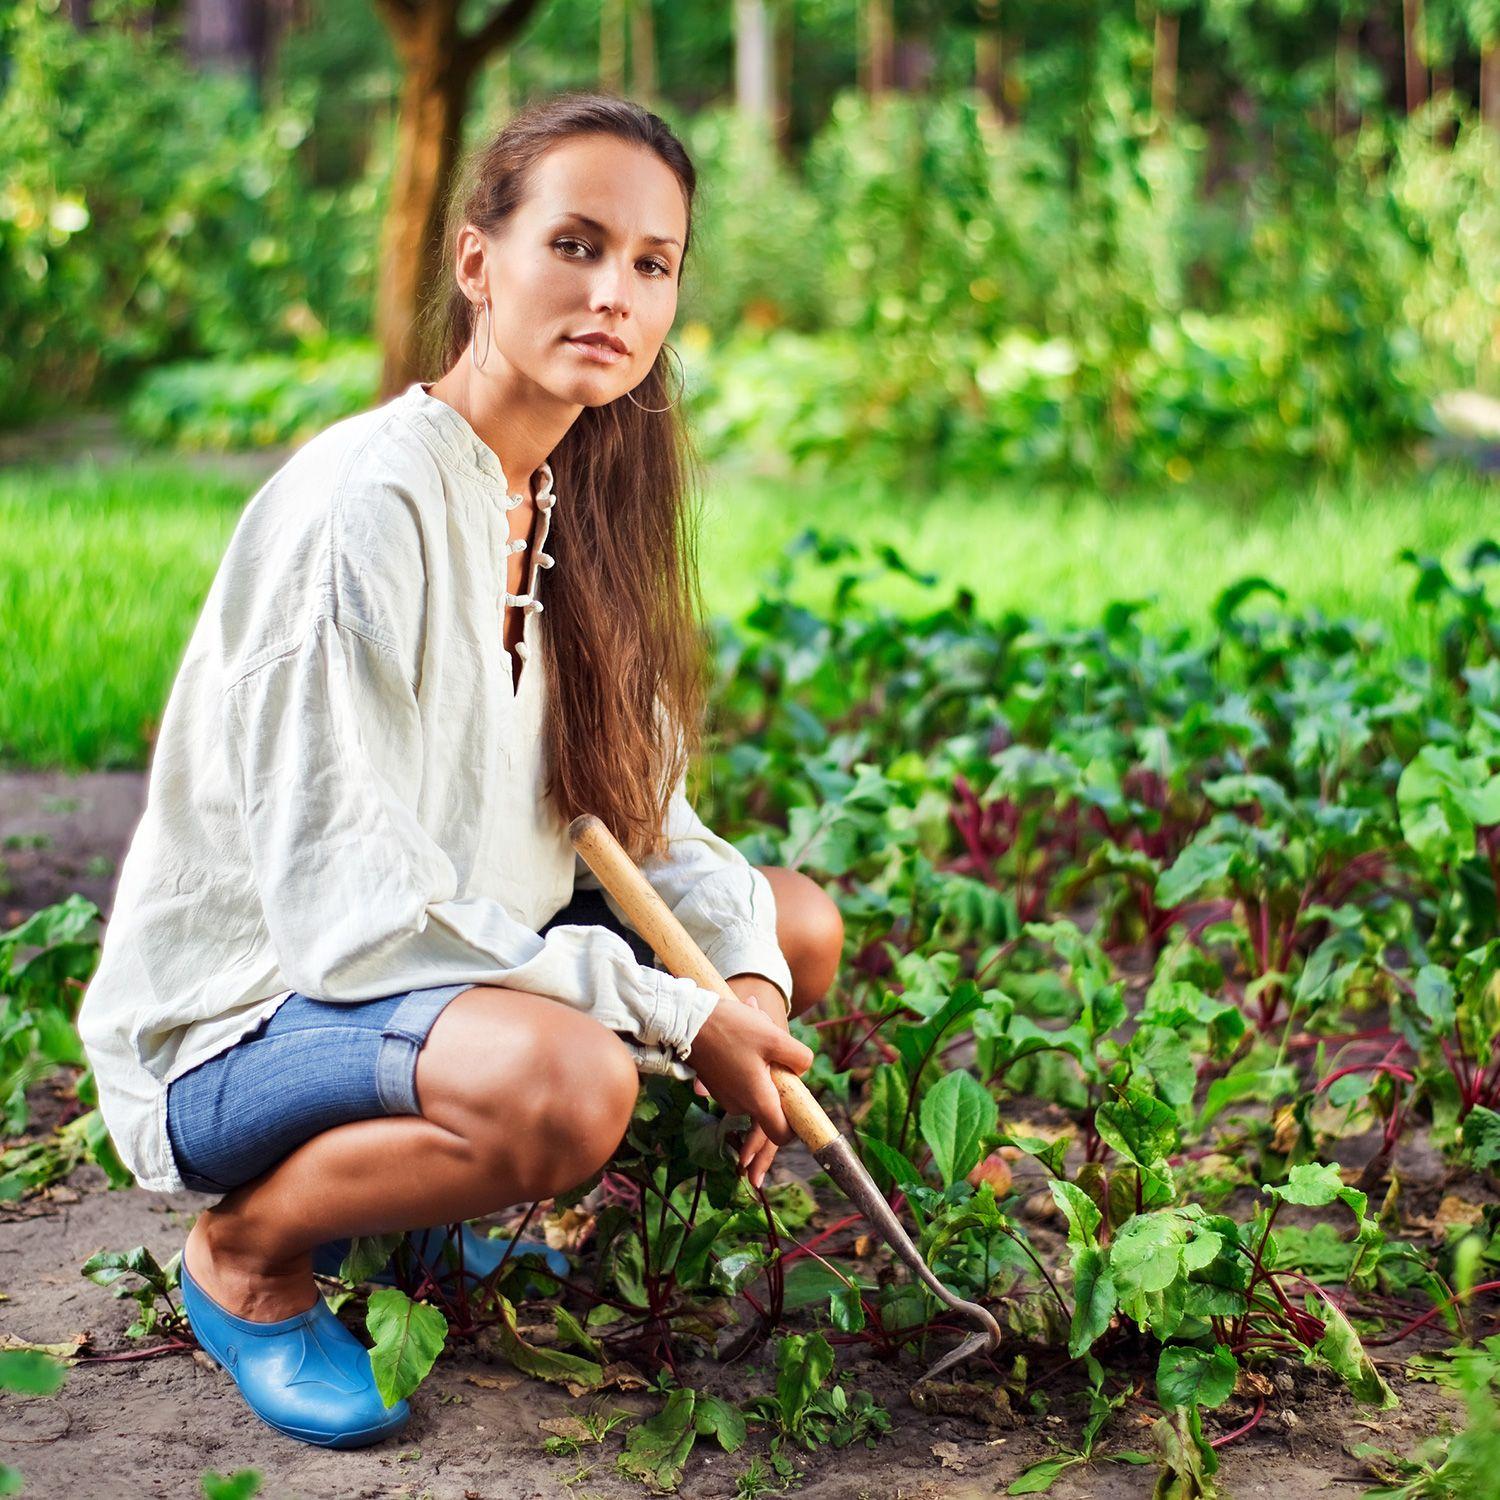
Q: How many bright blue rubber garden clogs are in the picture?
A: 2